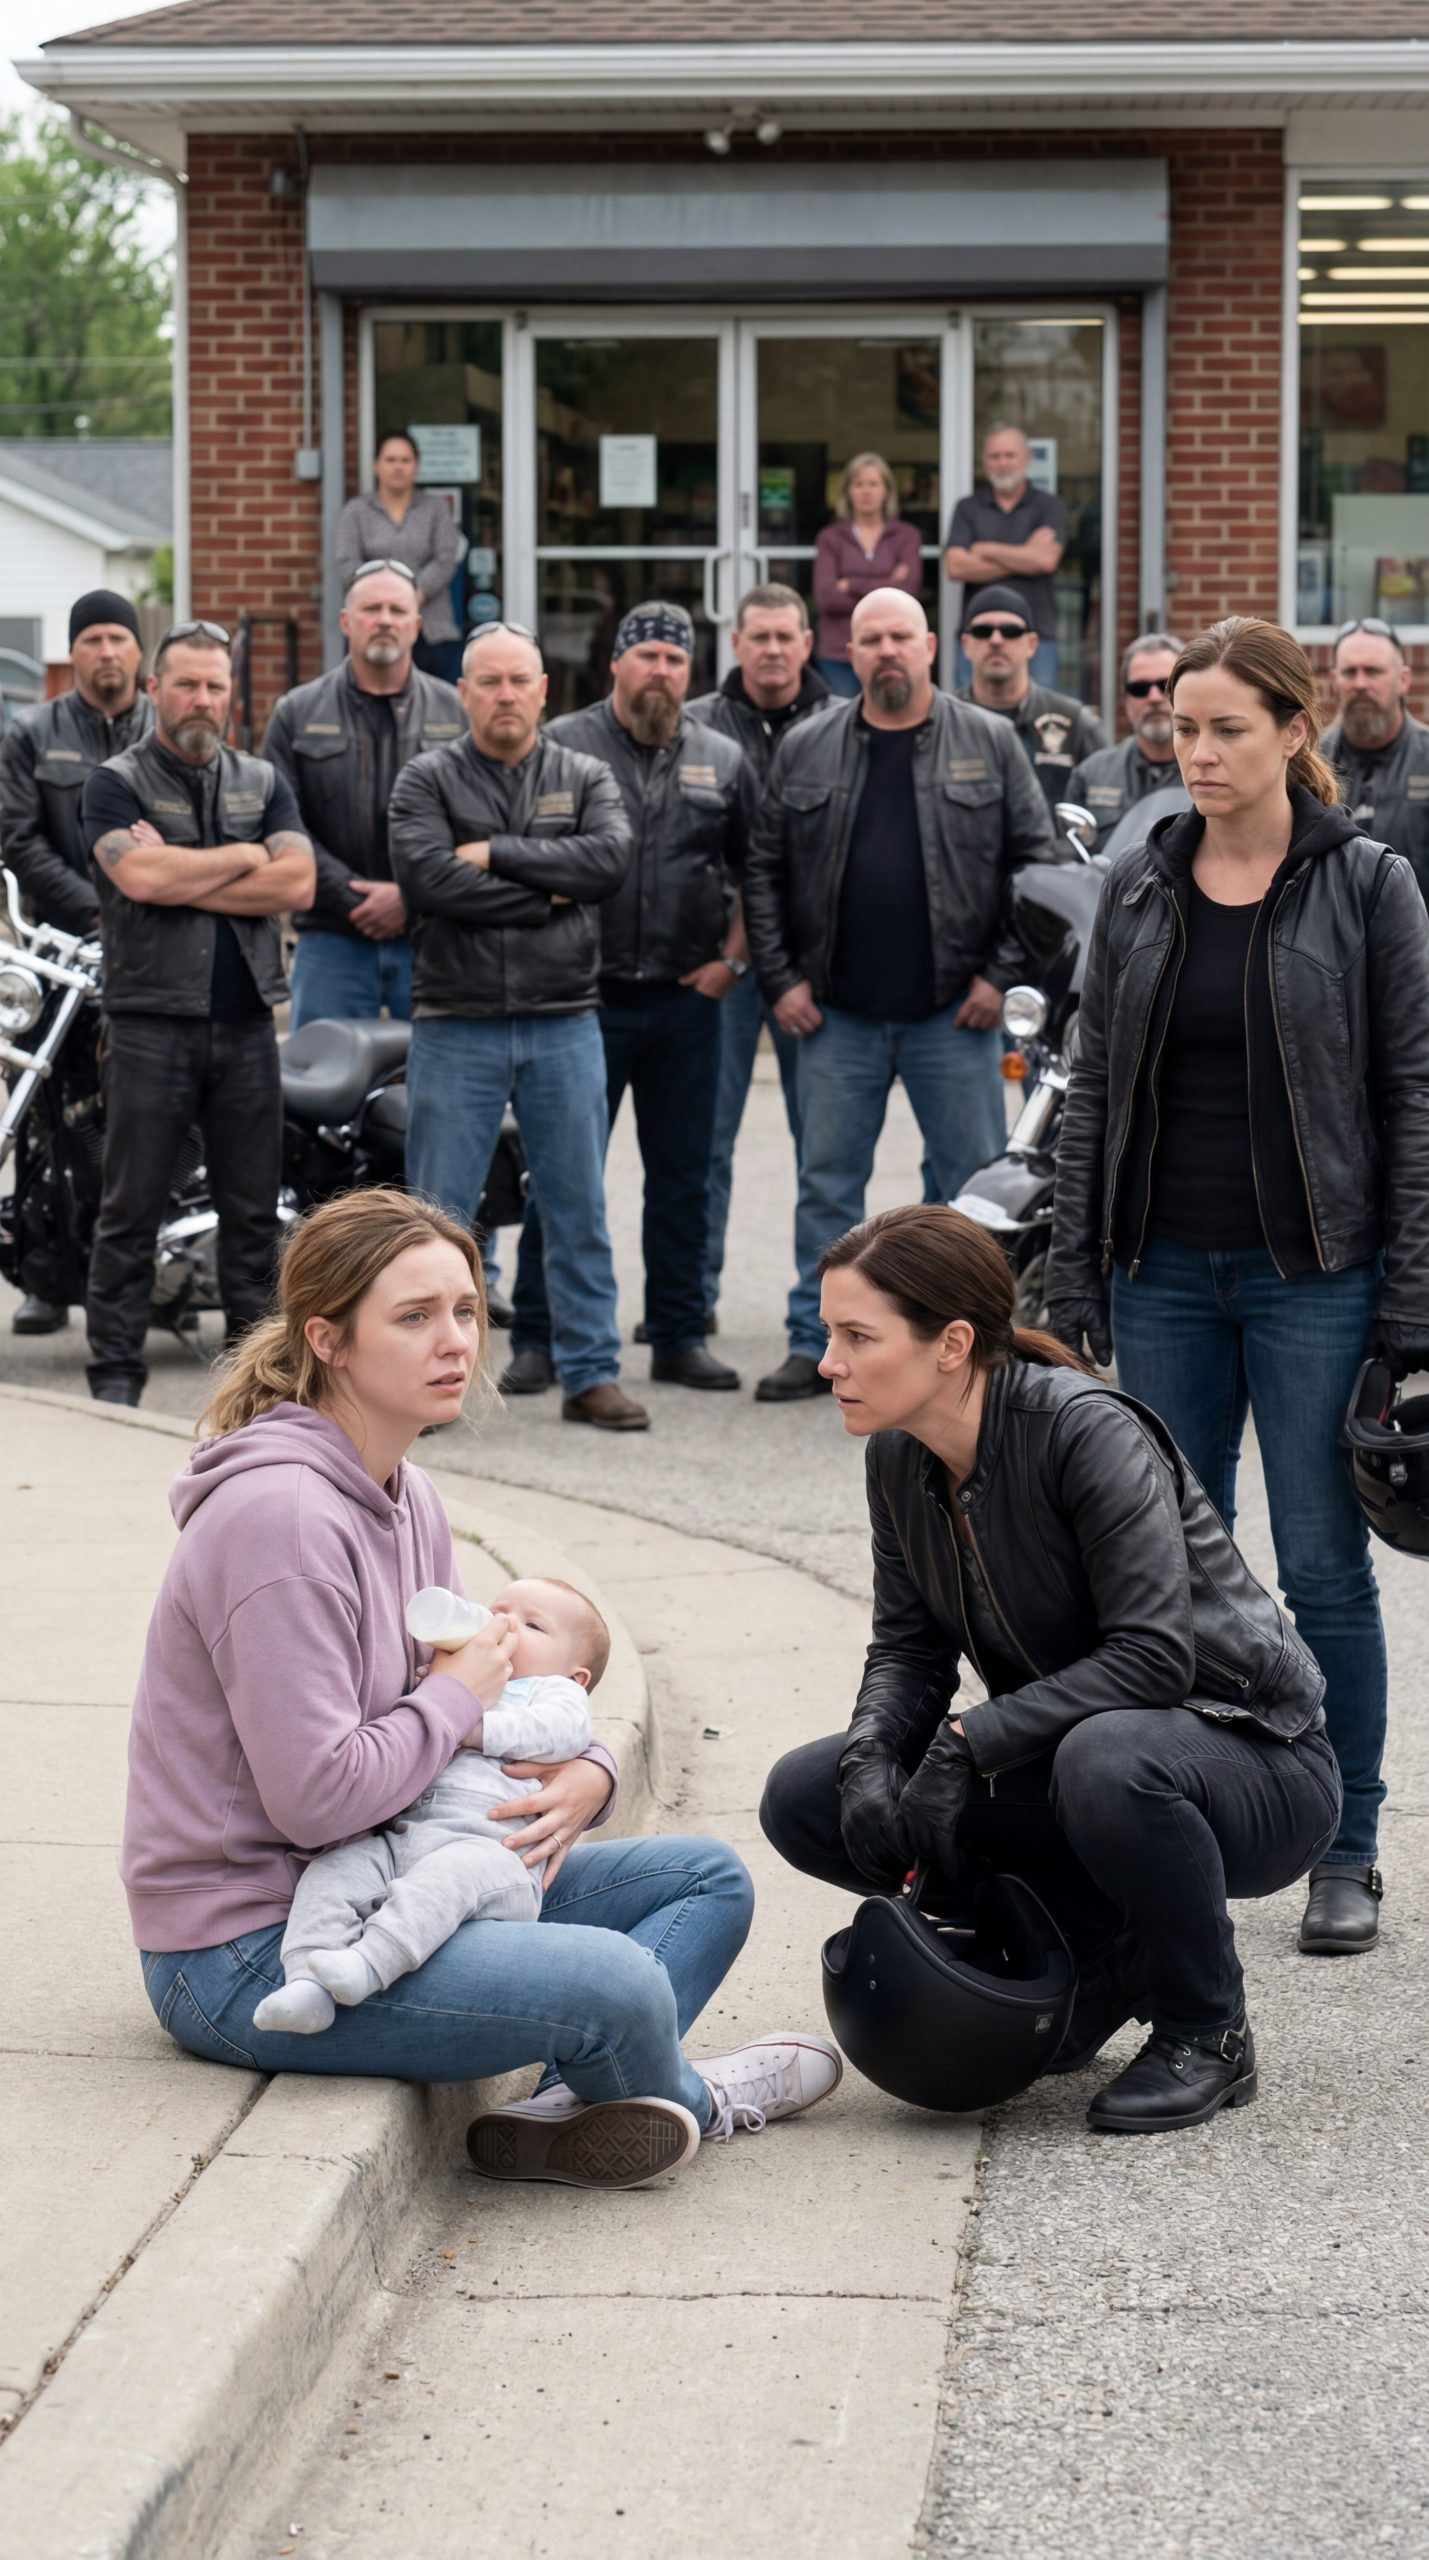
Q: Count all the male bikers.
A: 10